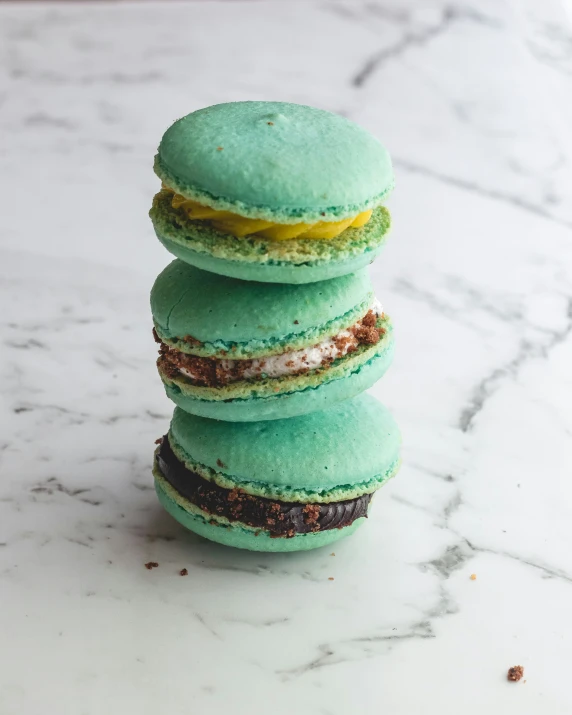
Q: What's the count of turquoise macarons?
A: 3